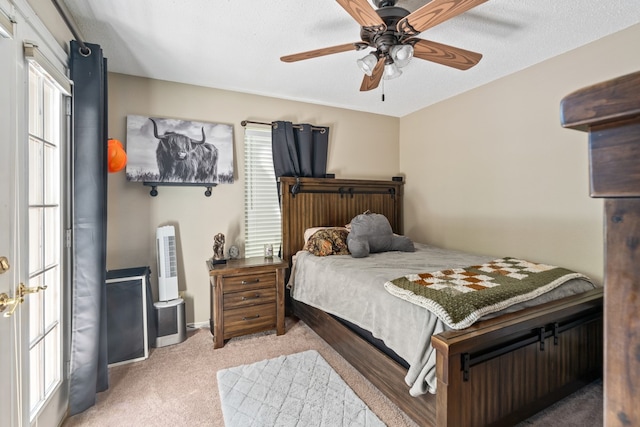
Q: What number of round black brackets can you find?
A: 2